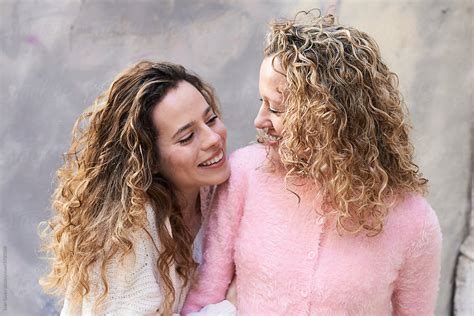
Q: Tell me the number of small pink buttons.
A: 3